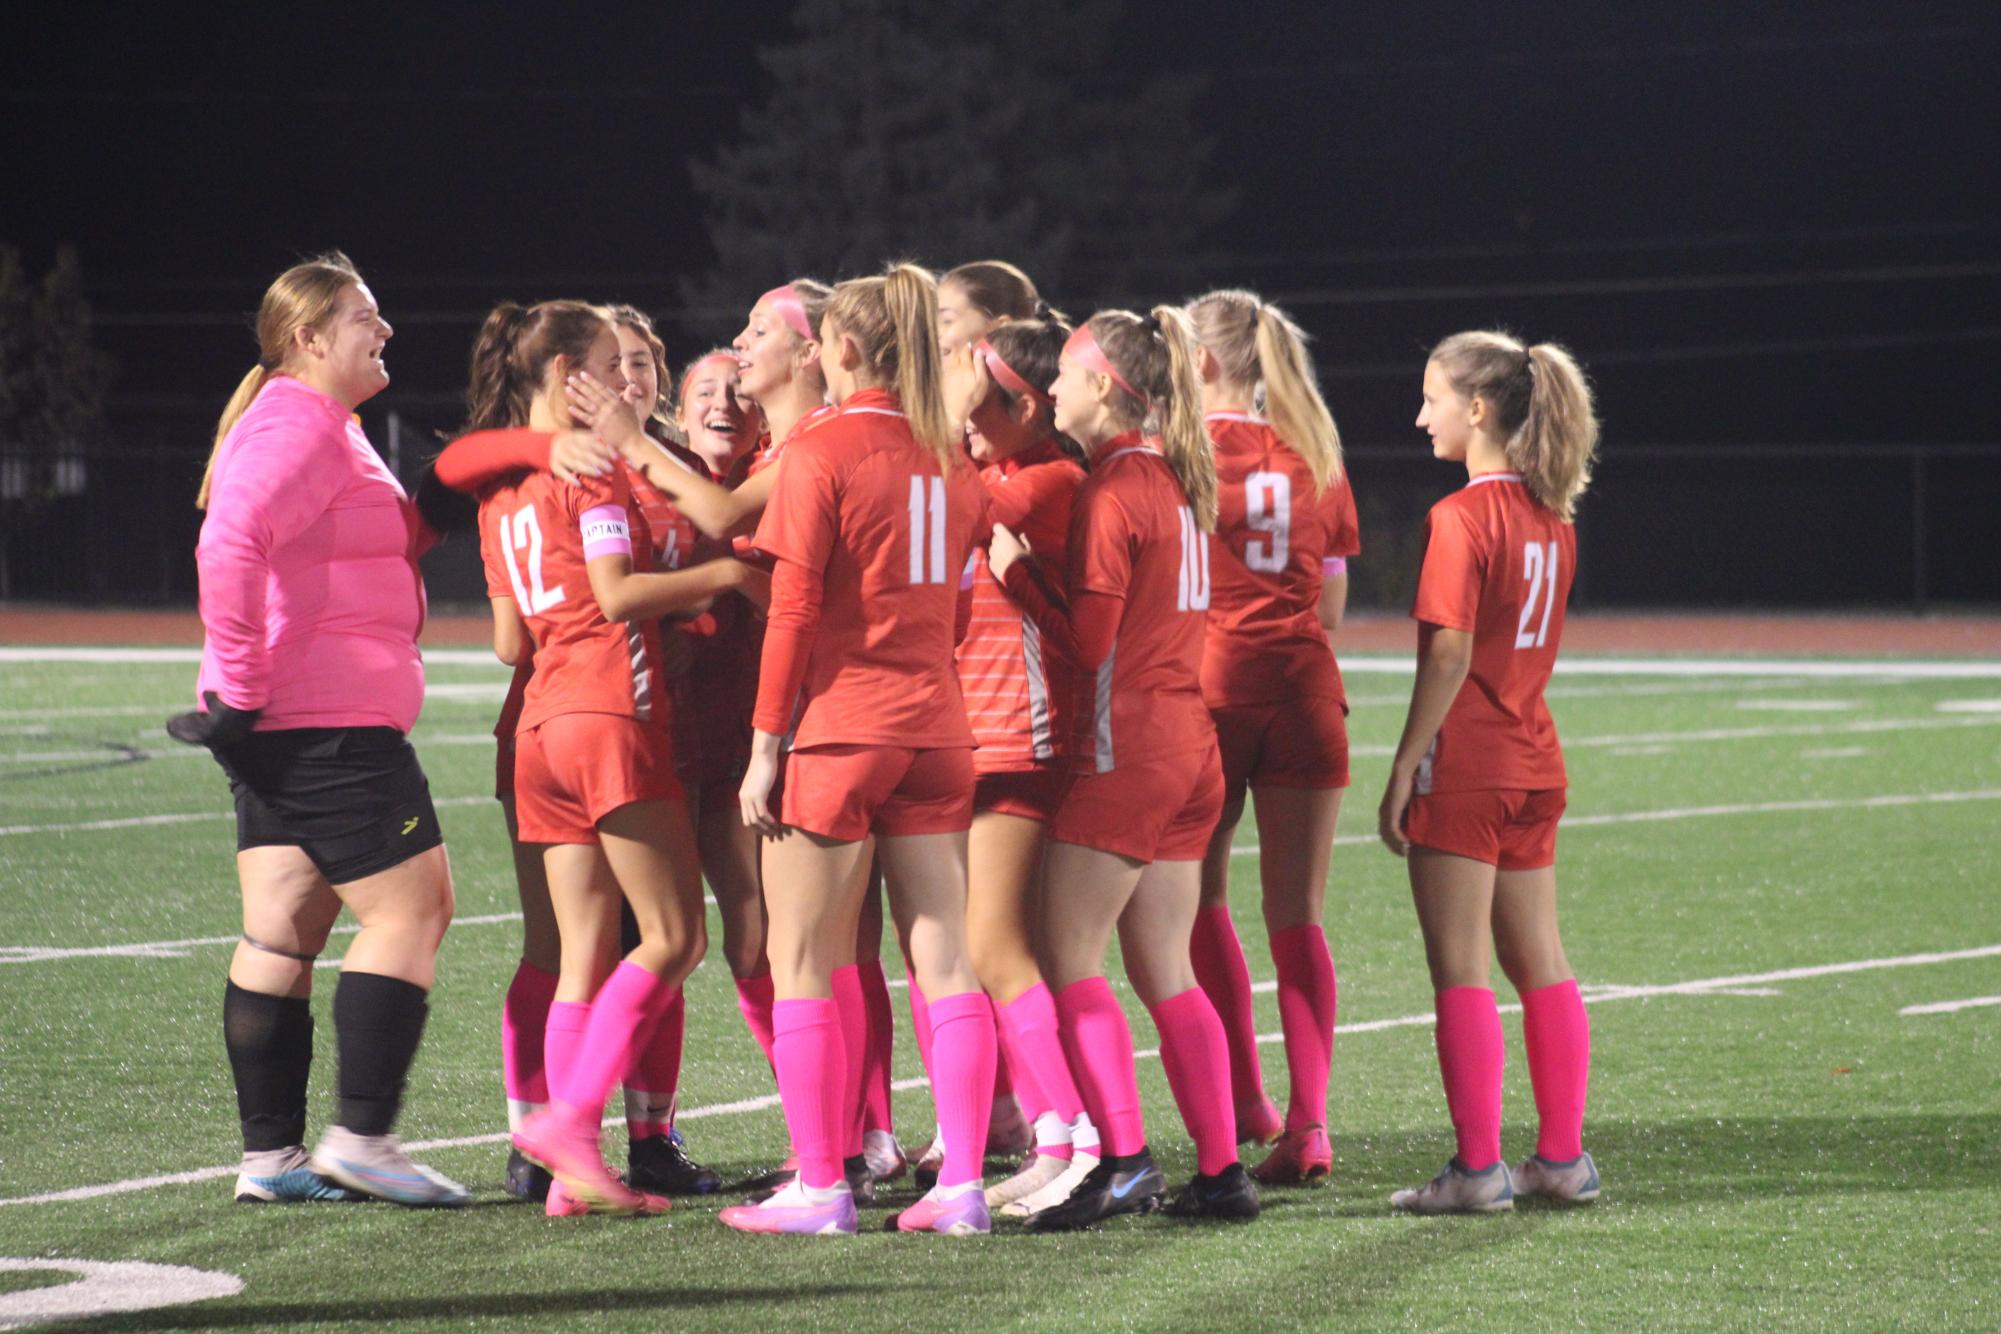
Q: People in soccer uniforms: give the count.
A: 11